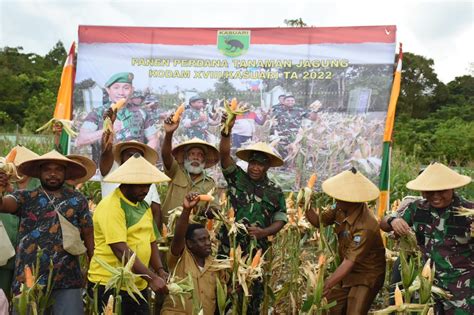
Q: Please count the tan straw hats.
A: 9